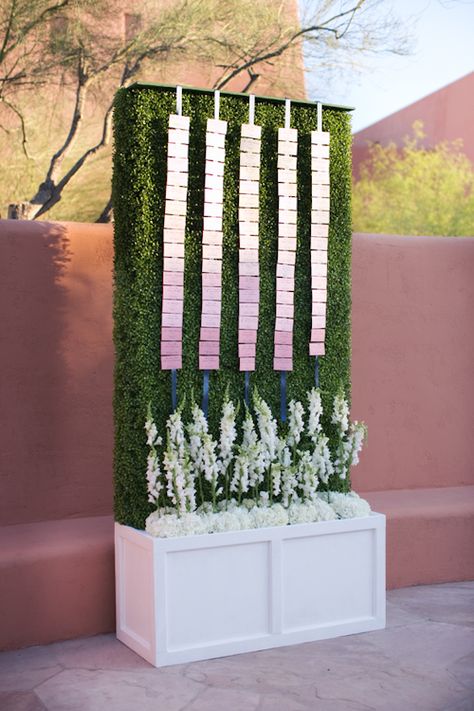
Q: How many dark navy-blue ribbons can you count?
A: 5